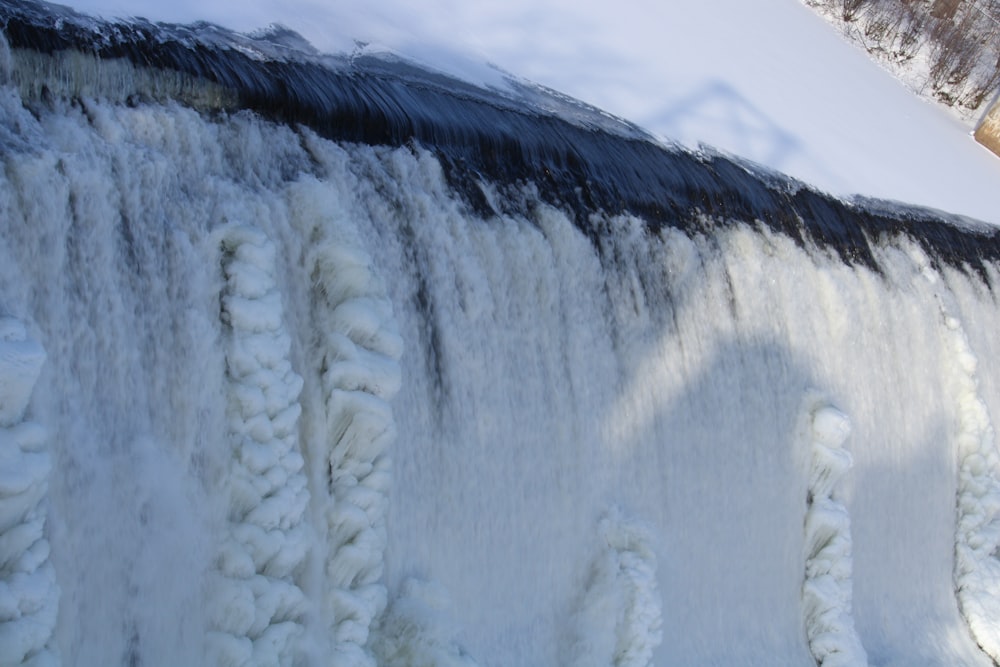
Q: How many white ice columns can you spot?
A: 6